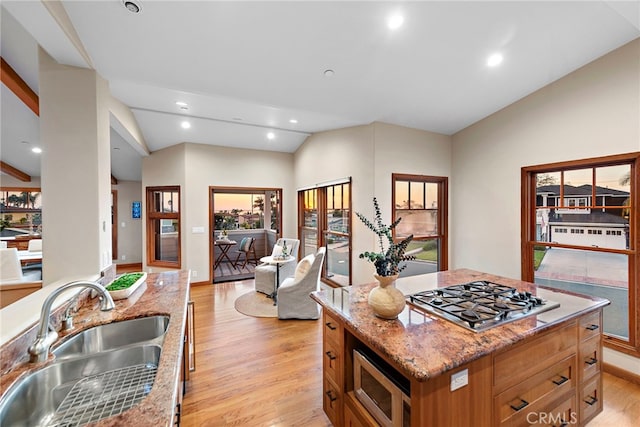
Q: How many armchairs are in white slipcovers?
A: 2